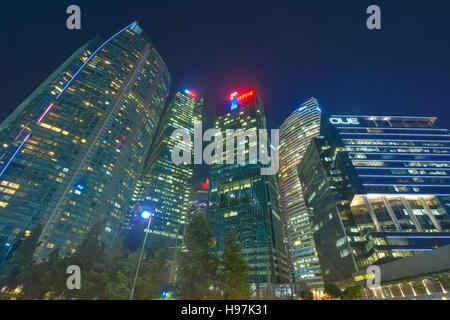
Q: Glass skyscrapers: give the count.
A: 5